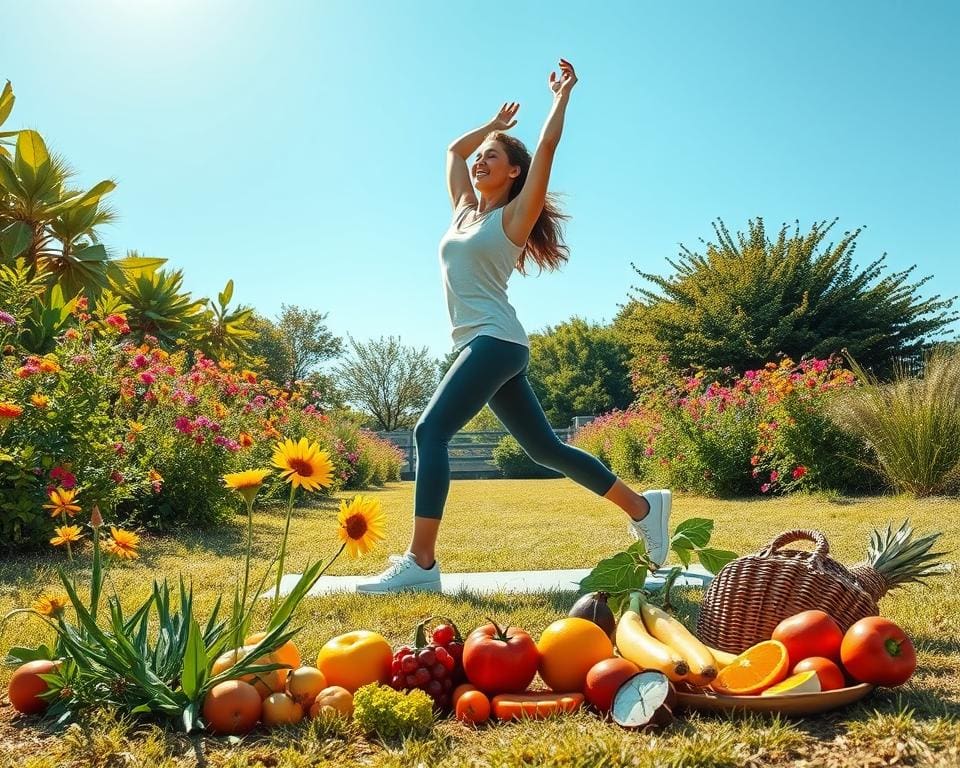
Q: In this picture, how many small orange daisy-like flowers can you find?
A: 4